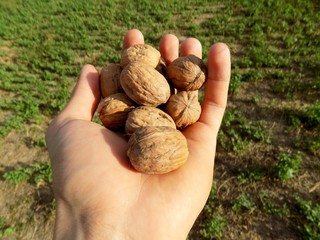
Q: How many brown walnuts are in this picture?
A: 9